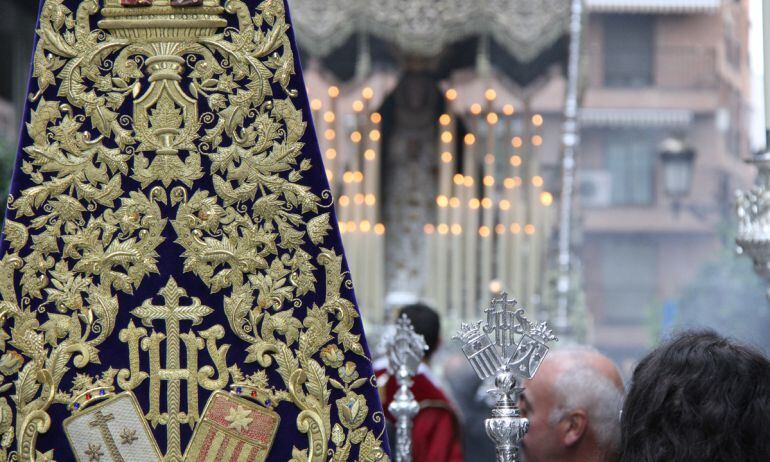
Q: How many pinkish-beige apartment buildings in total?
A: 1